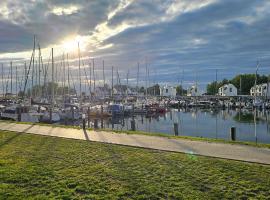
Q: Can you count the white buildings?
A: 4